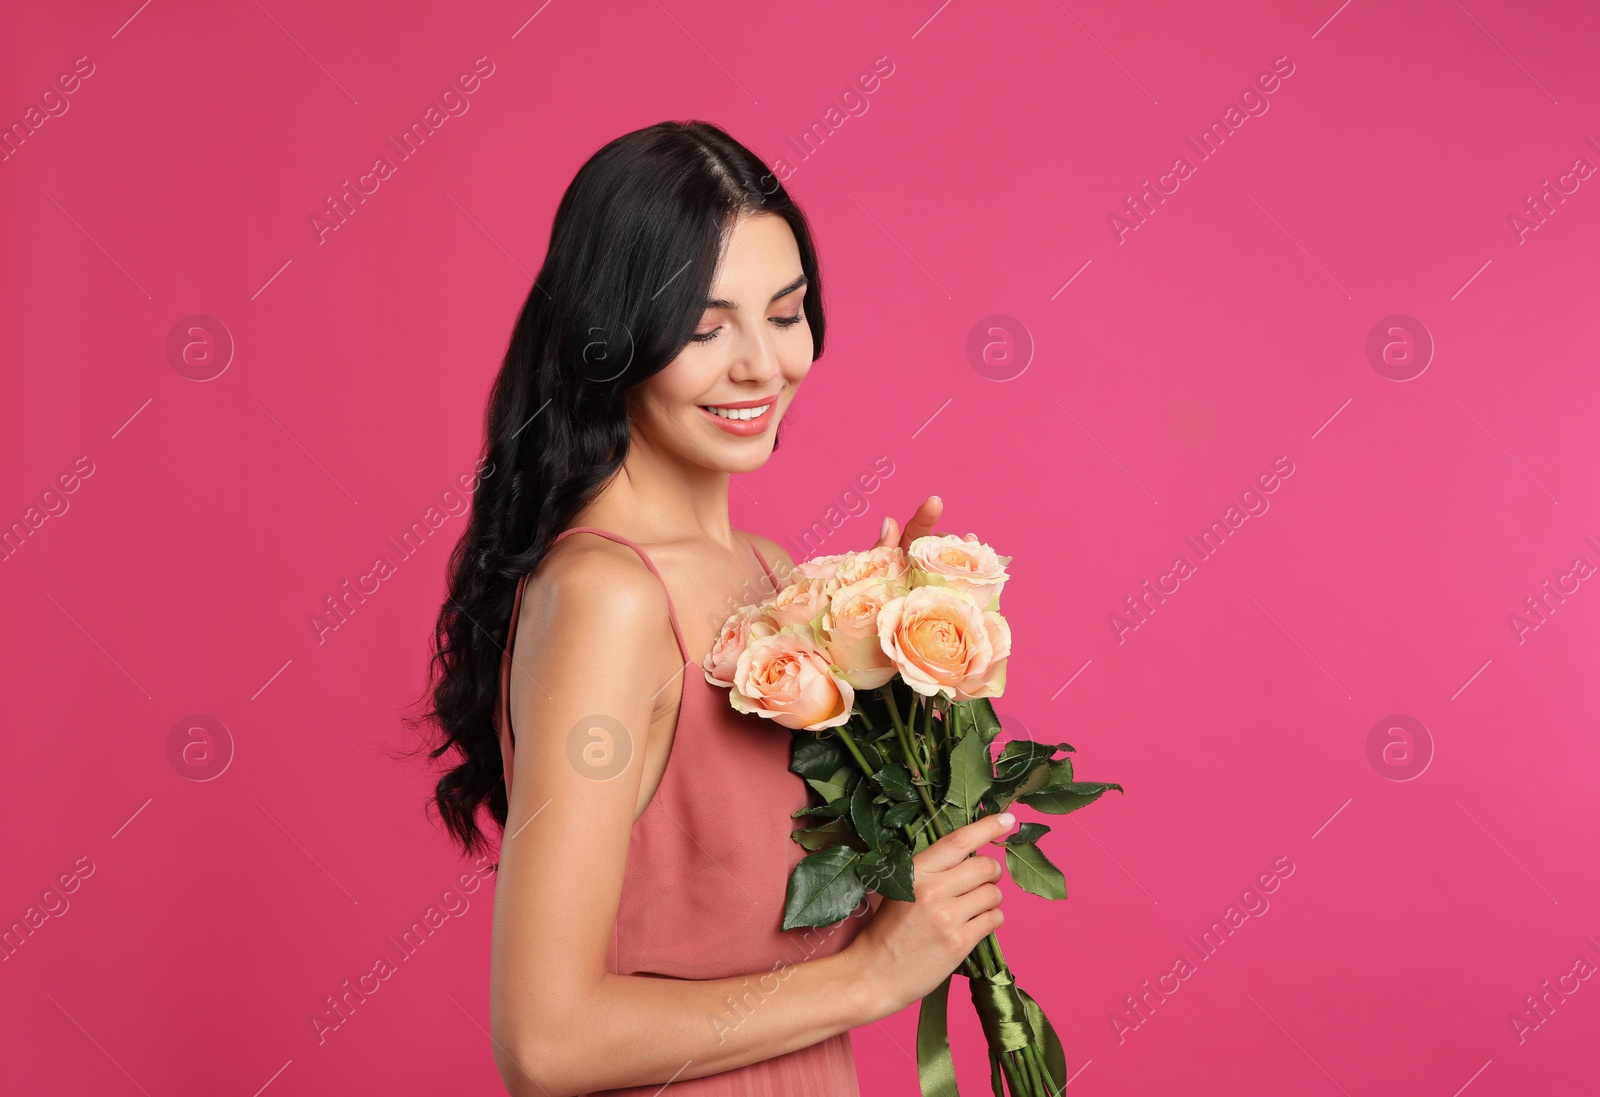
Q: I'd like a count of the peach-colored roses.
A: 8